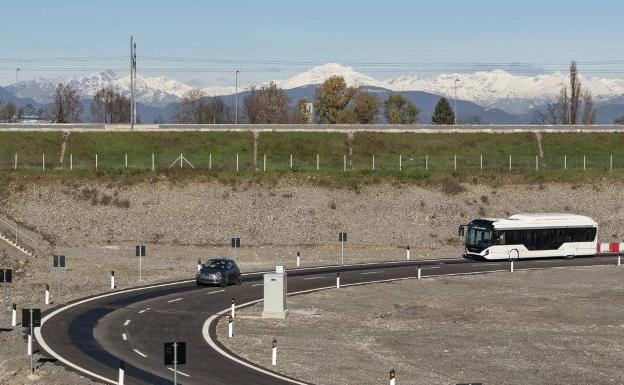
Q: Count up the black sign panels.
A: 7